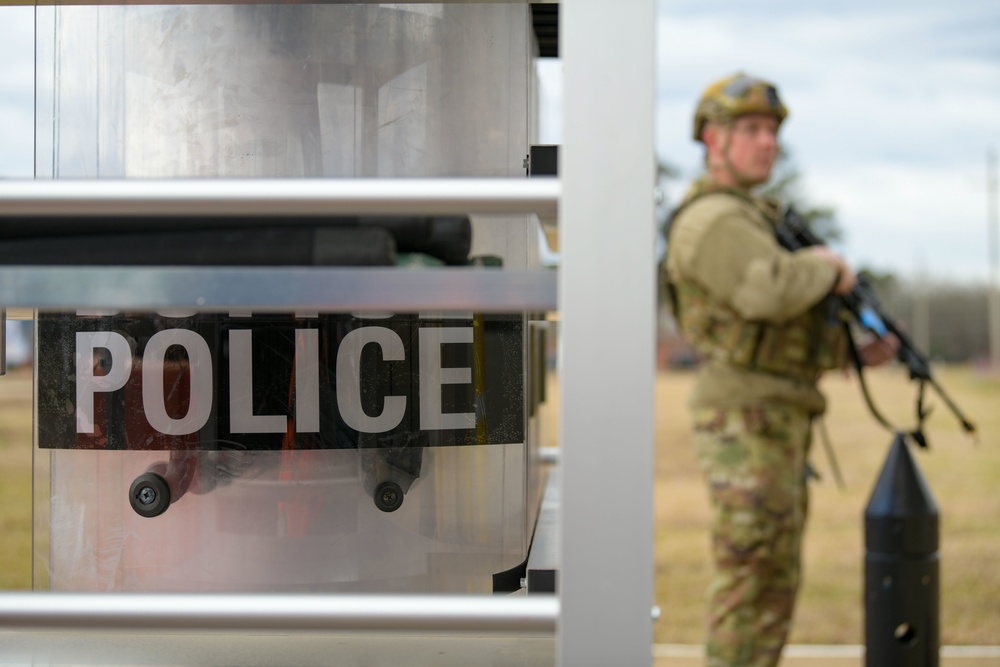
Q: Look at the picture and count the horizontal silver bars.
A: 3